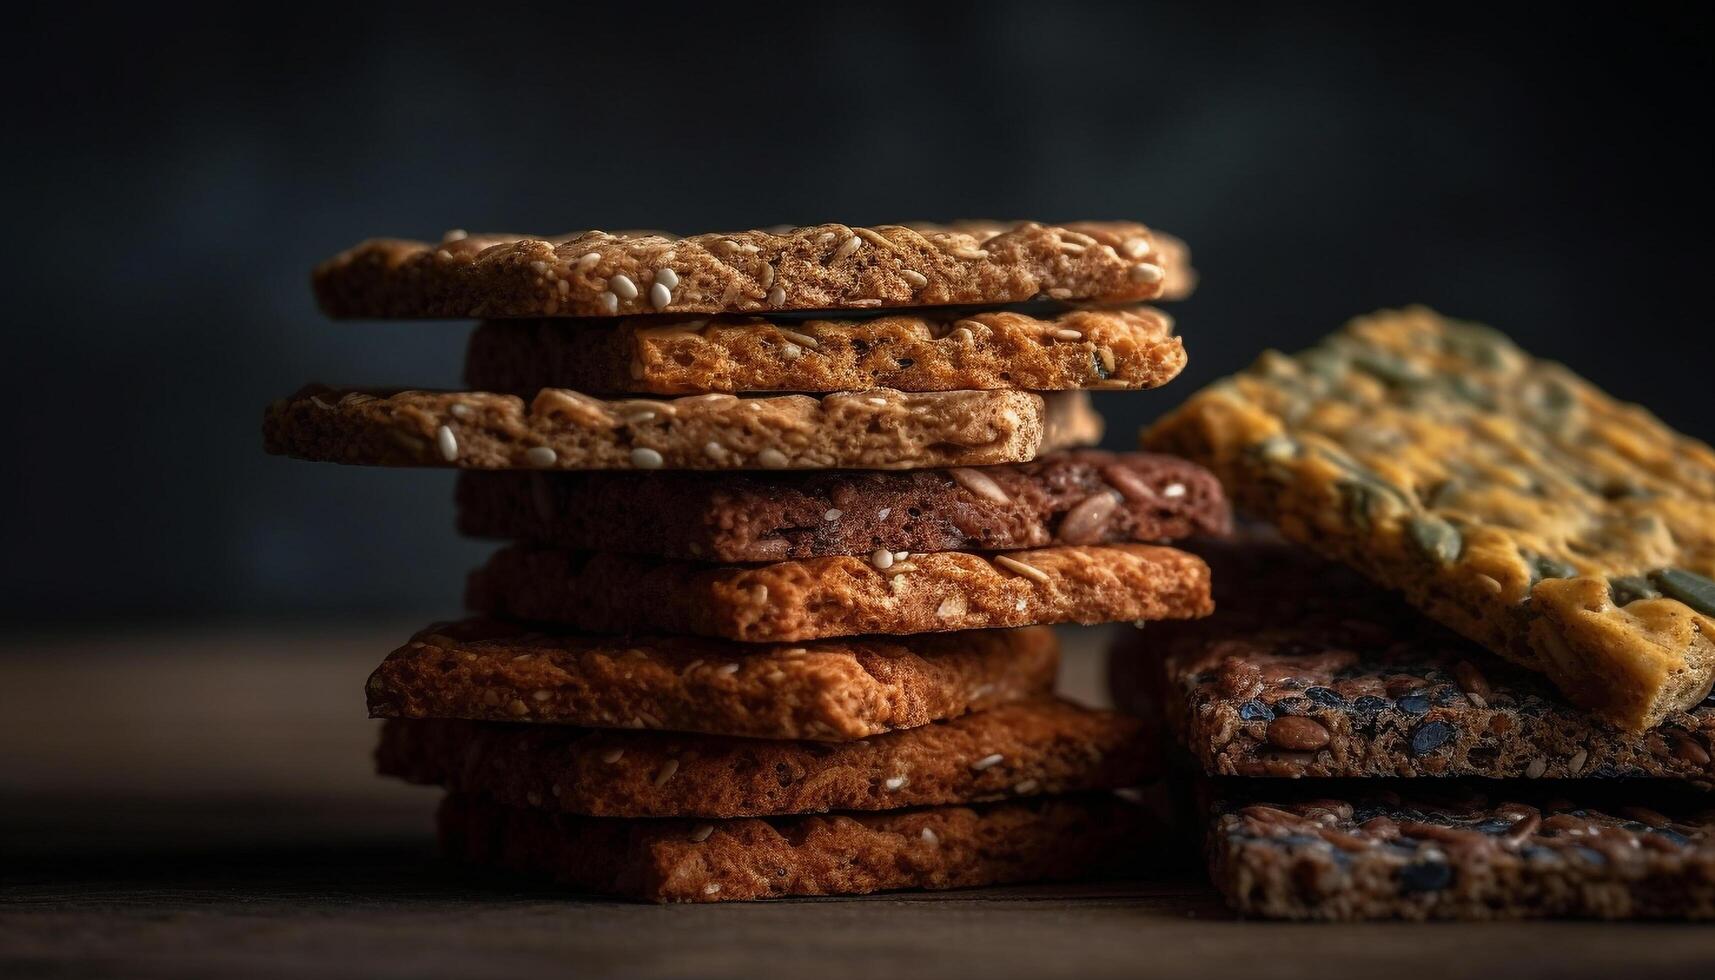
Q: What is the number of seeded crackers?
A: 11